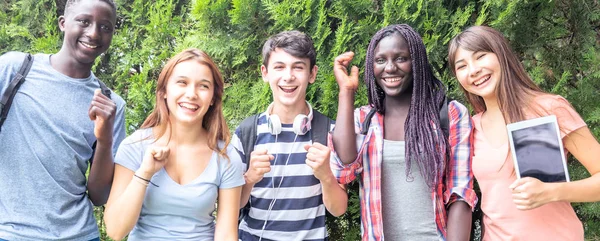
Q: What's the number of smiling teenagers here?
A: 5